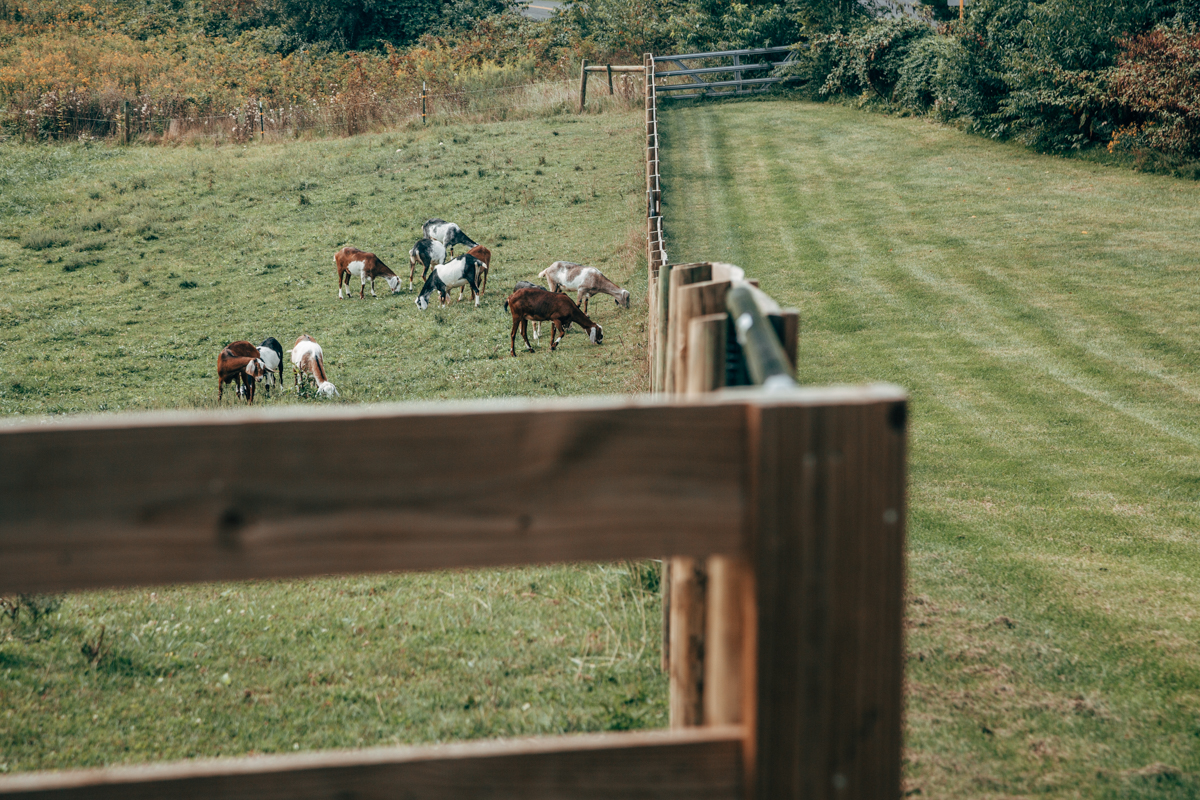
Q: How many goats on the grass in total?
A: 11